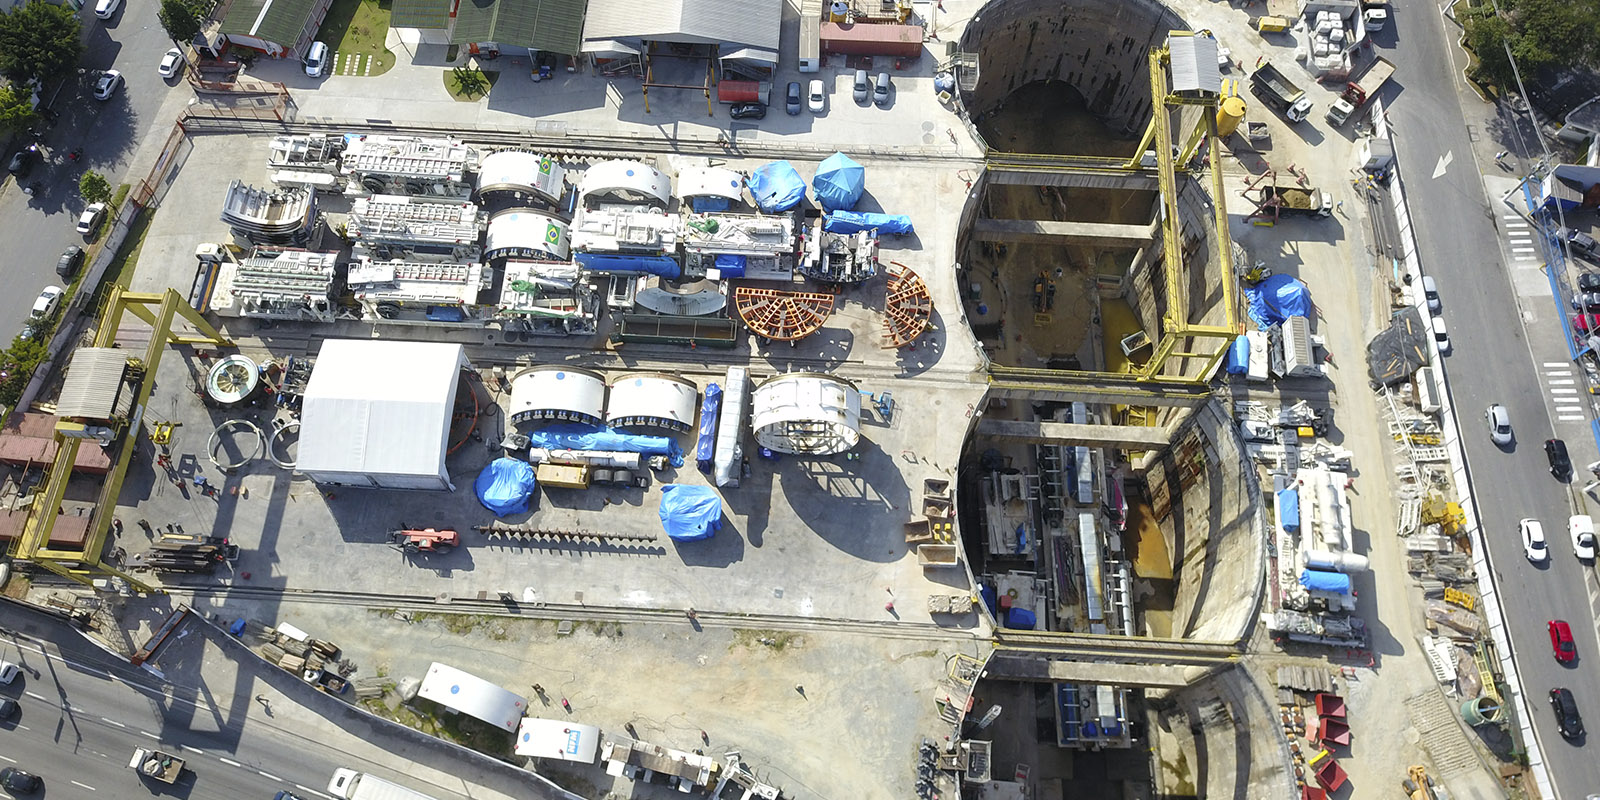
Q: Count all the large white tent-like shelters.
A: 1